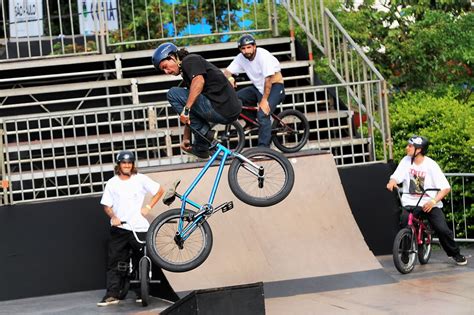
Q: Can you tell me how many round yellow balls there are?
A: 0